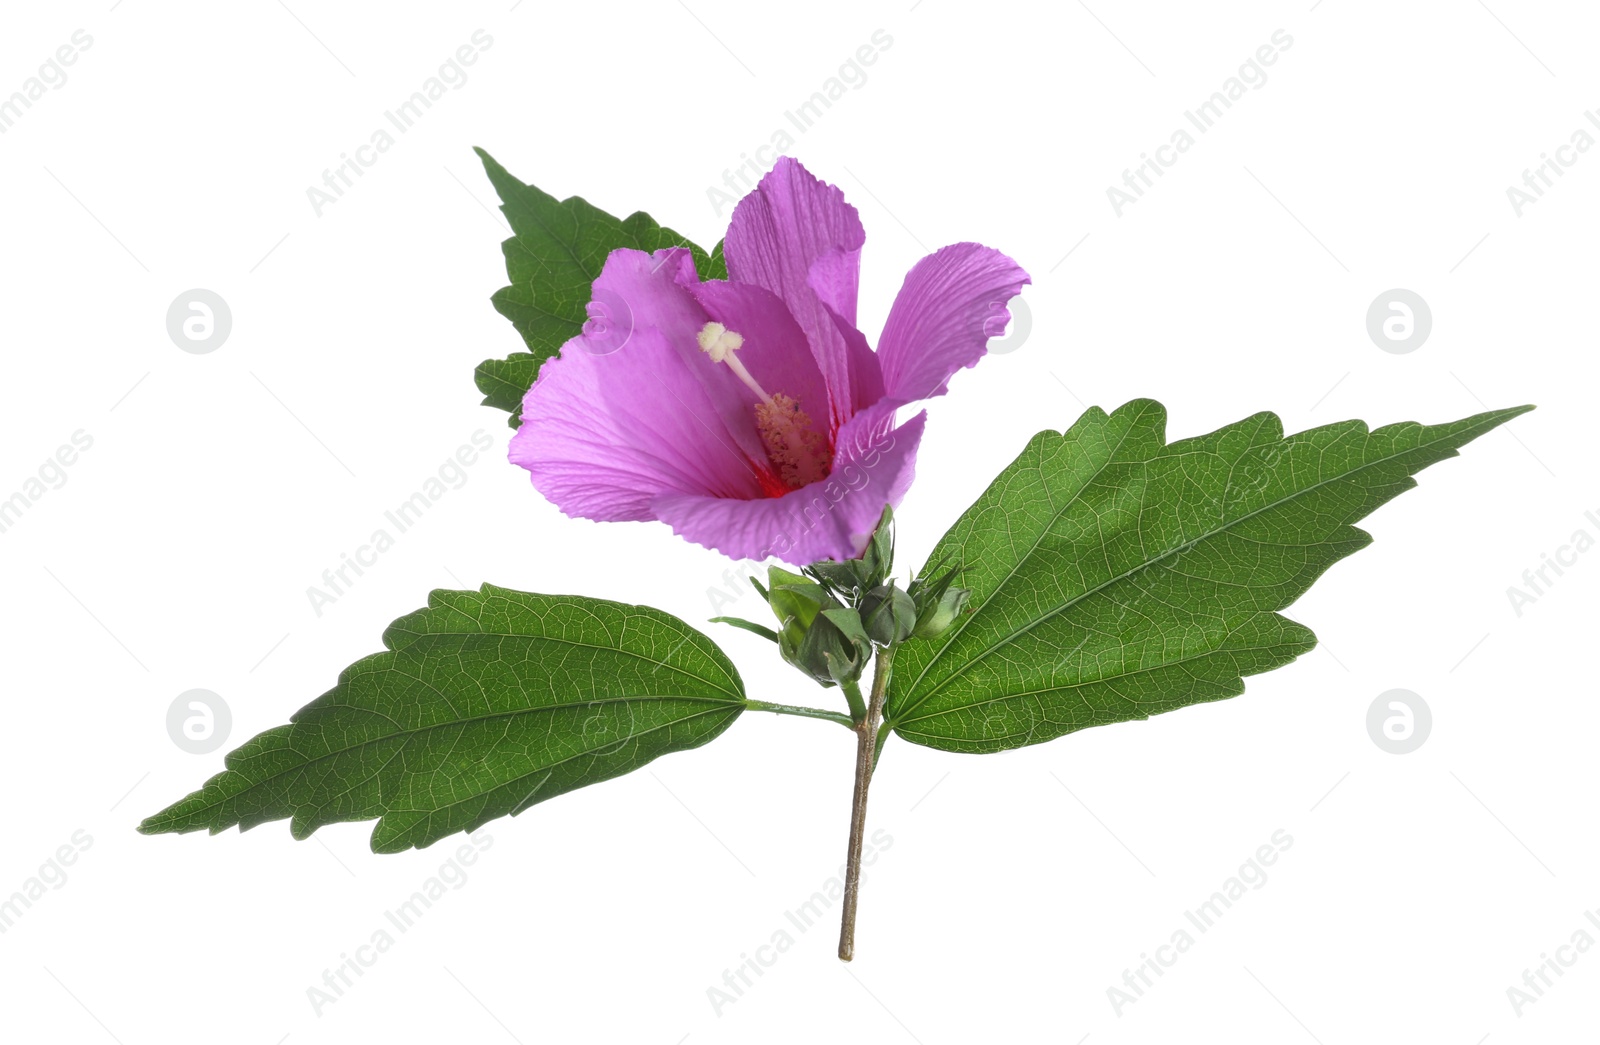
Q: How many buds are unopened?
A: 3